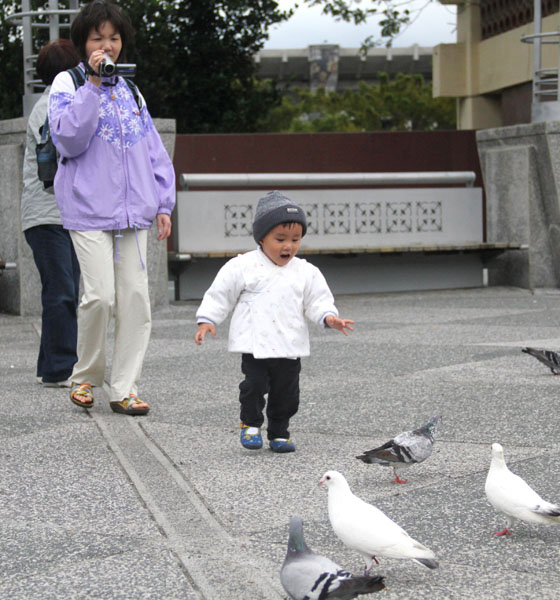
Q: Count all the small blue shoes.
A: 2